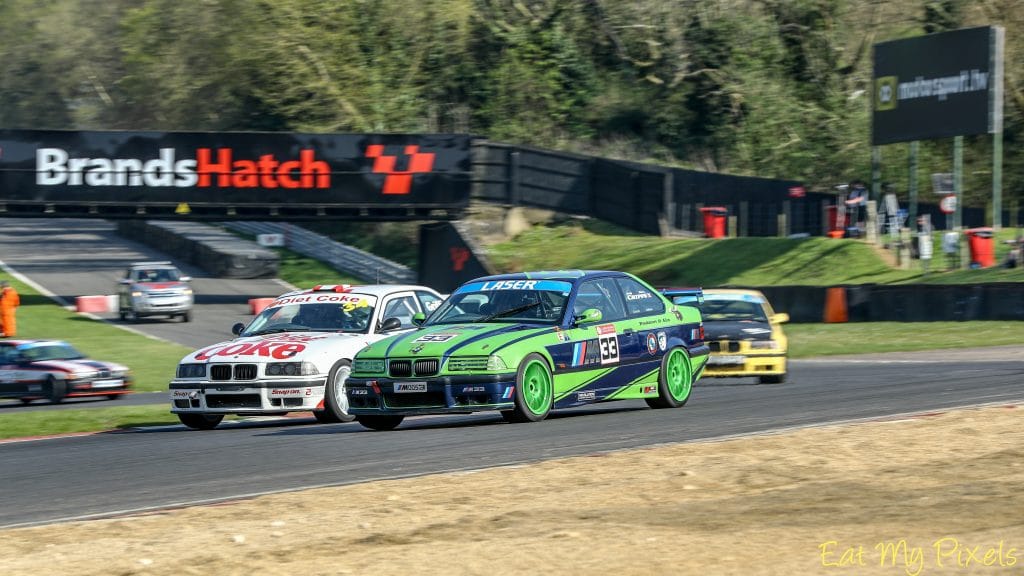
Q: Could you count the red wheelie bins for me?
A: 3